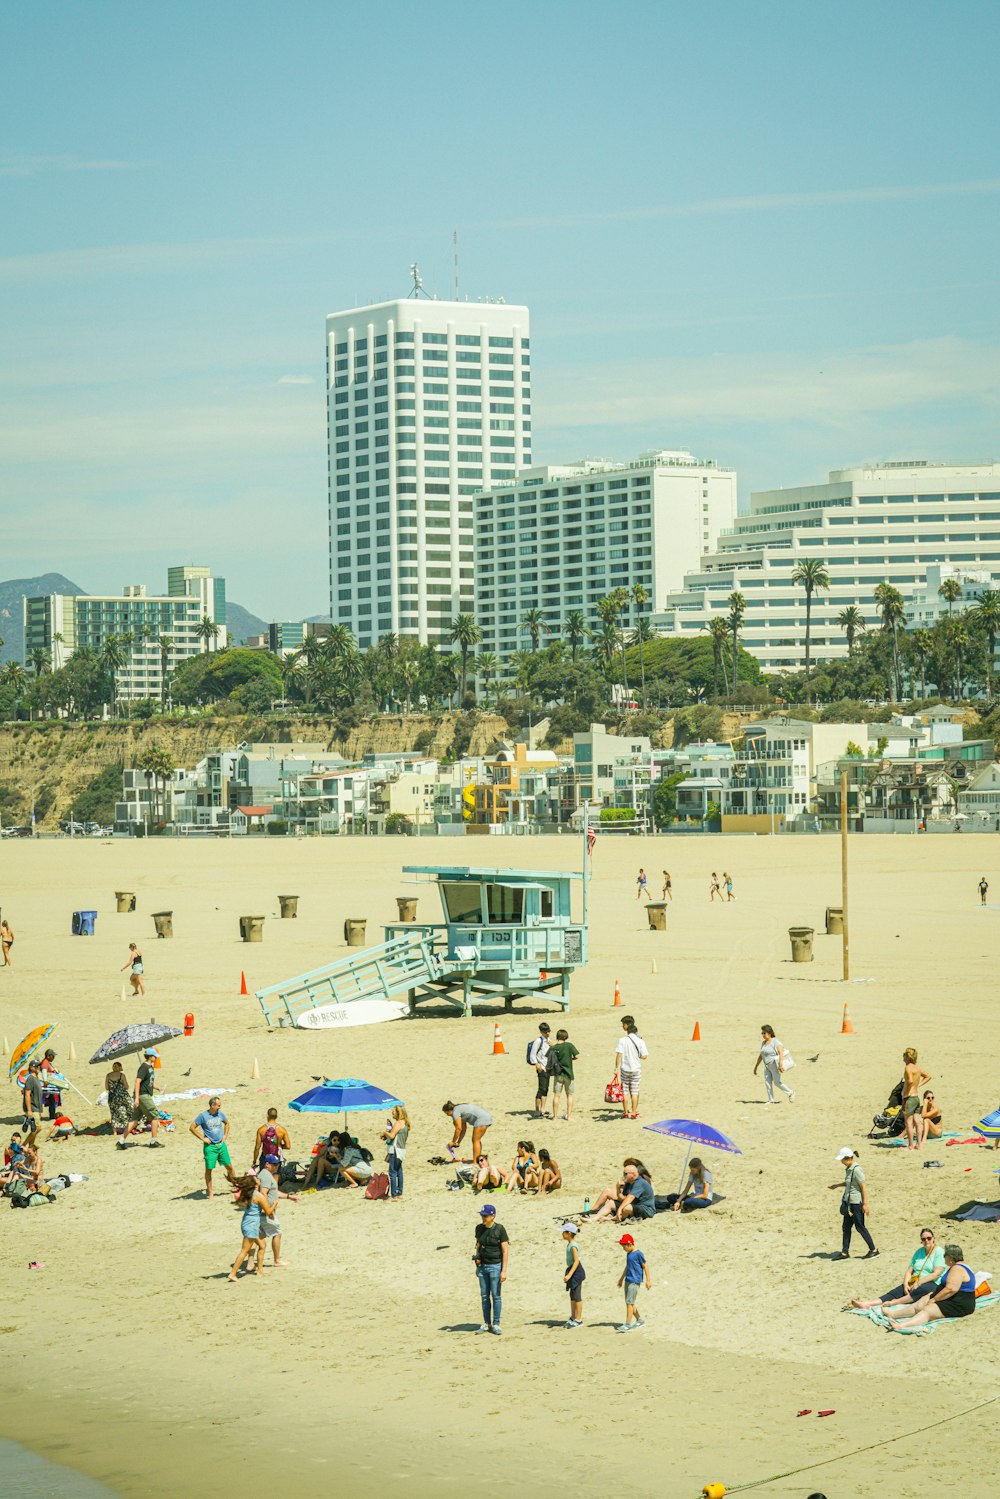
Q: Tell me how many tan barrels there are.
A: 9